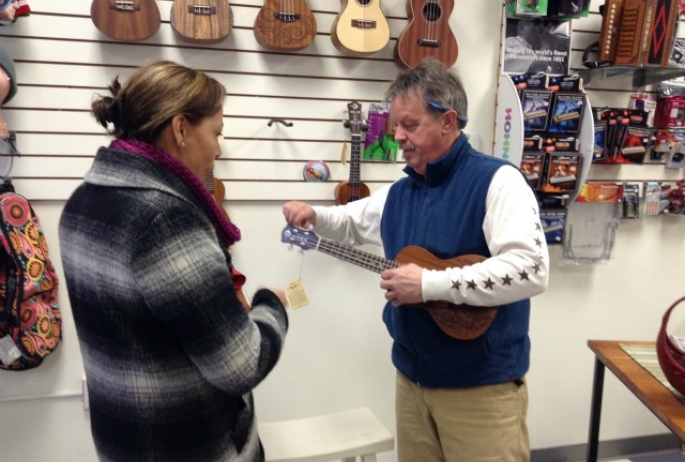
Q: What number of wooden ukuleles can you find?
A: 8